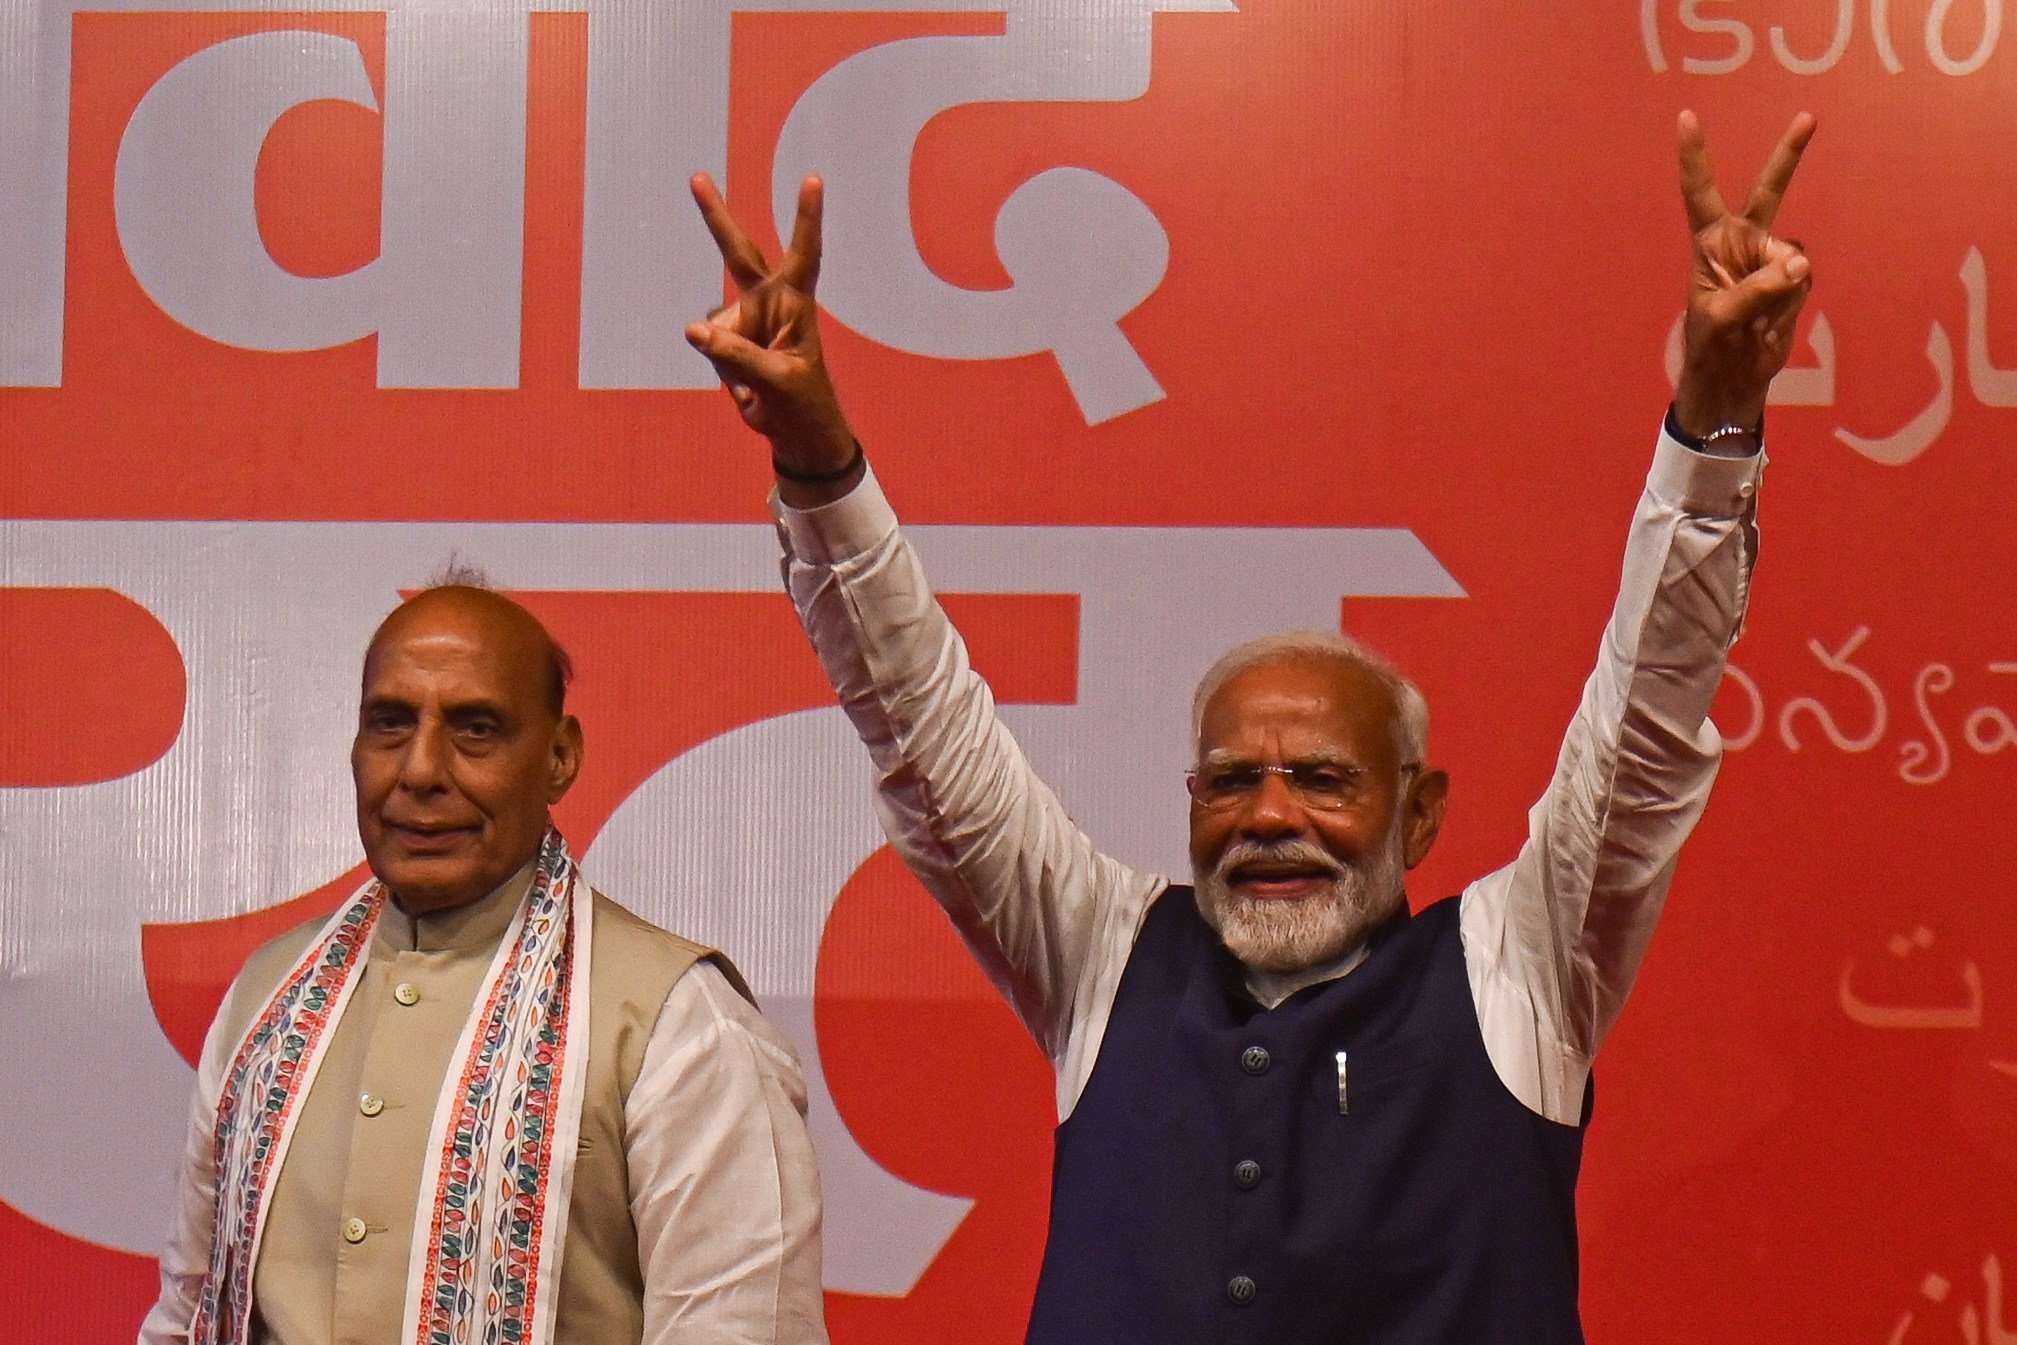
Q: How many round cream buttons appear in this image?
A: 3